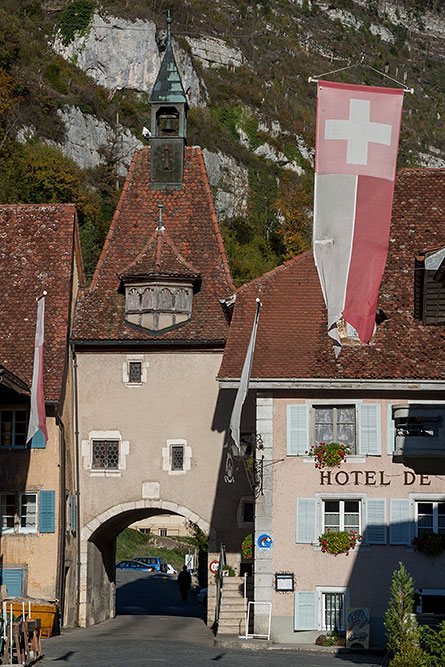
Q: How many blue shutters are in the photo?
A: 11